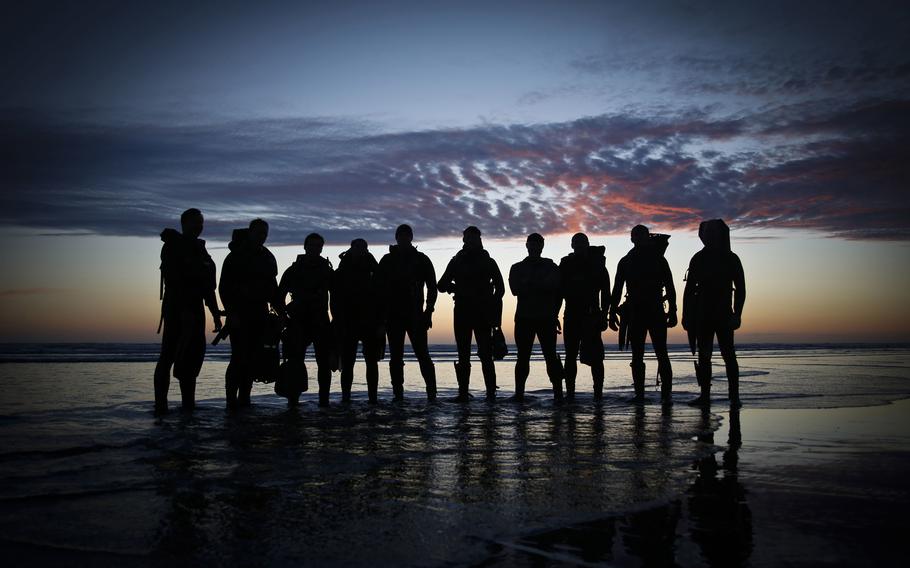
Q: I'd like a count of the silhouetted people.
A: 10